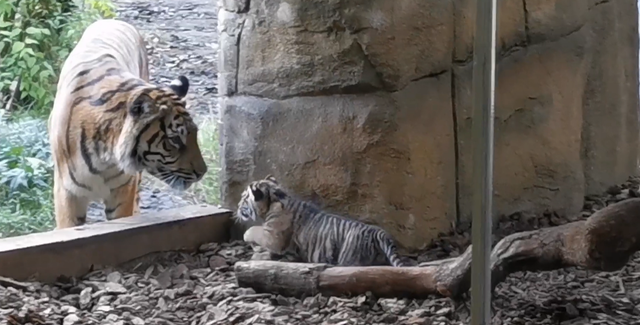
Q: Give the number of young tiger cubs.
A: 1